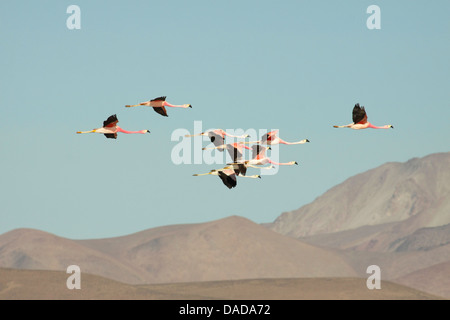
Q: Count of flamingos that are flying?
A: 9